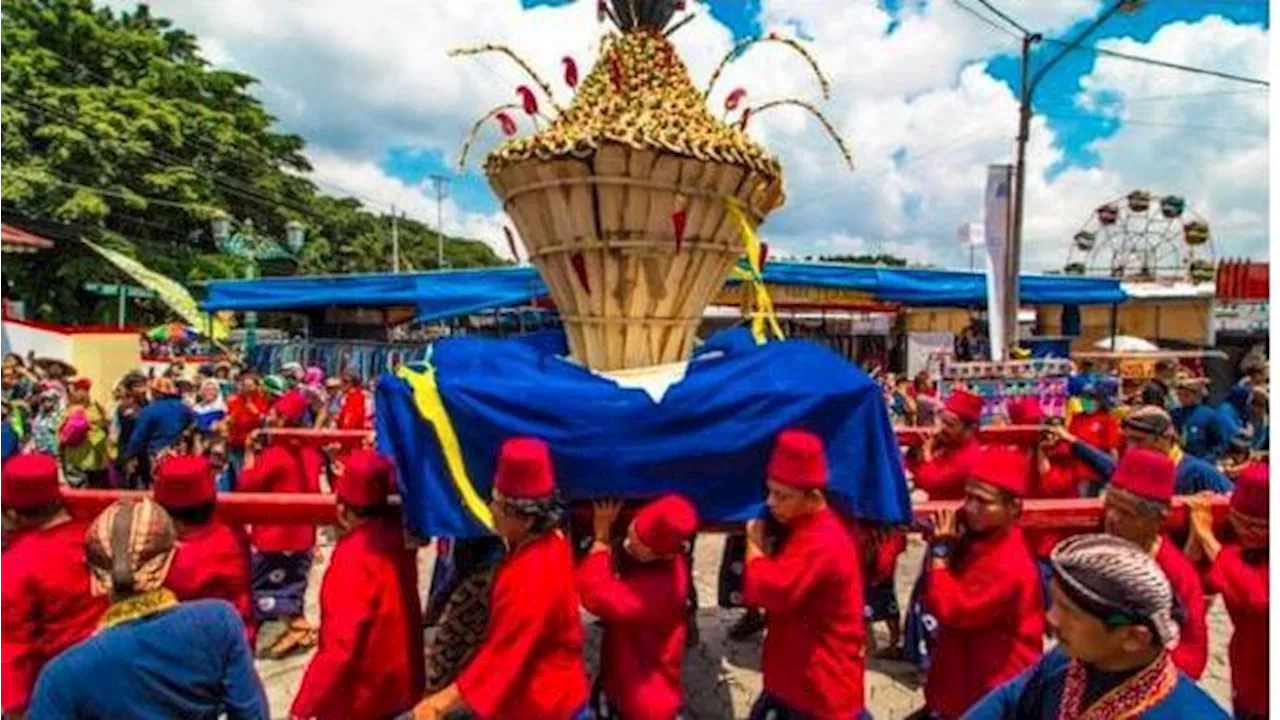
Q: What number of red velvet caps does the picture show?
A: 12